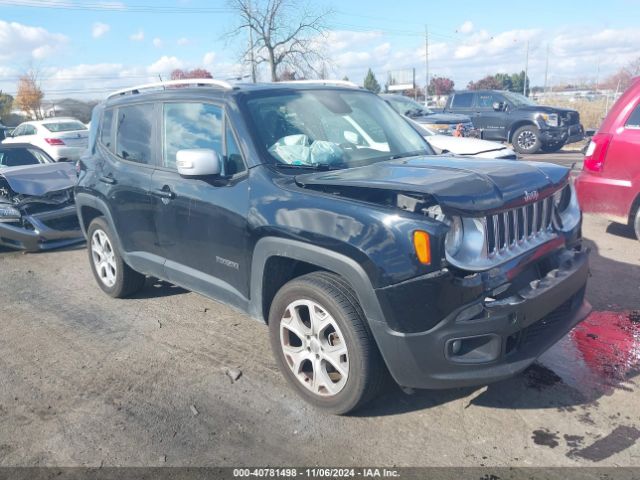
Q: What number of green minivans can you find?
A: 0